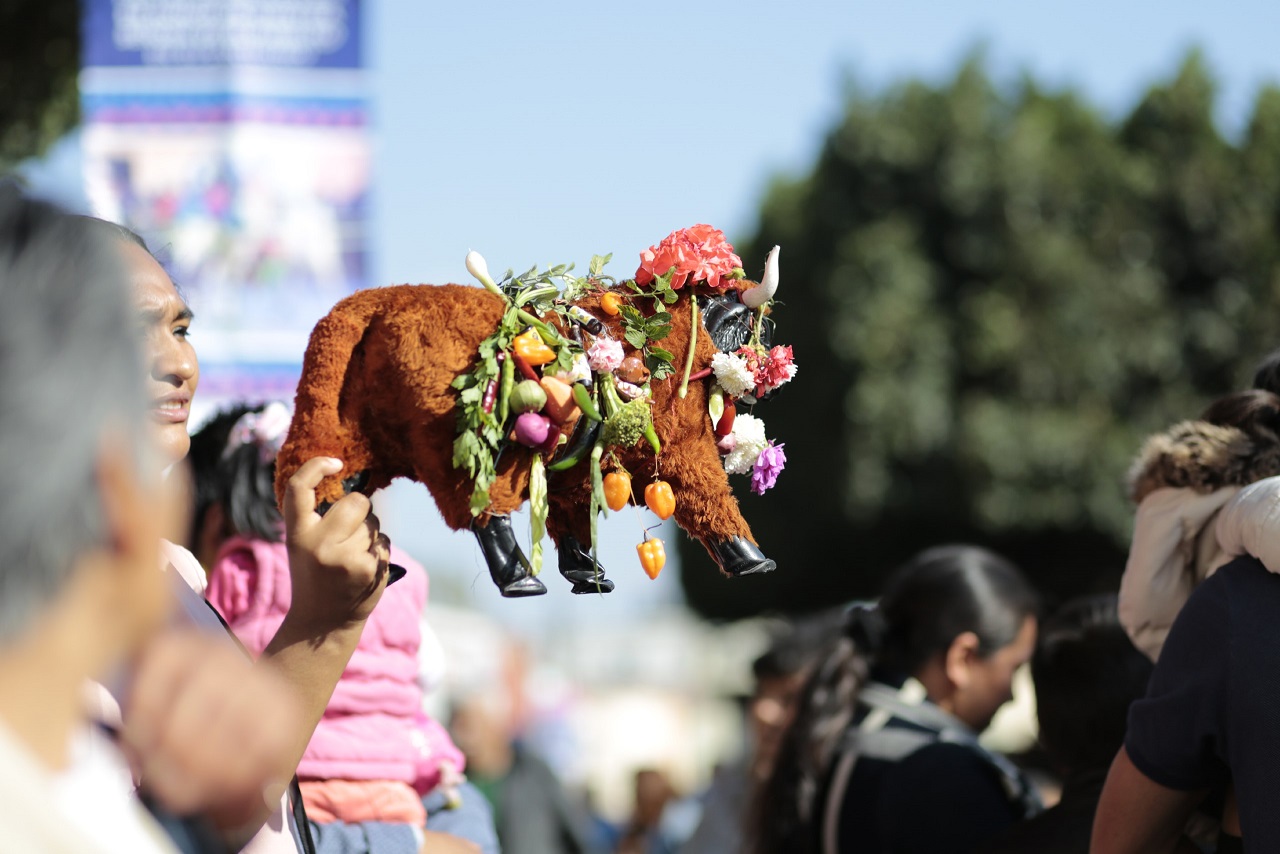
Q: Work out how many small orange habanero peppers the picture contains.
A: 5